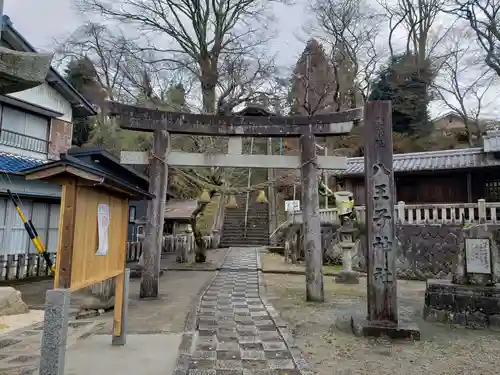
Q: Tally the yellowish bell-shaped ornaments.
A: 3